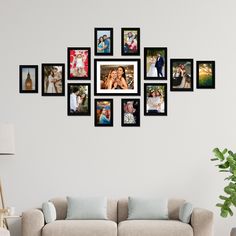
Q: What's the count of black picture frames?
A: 13